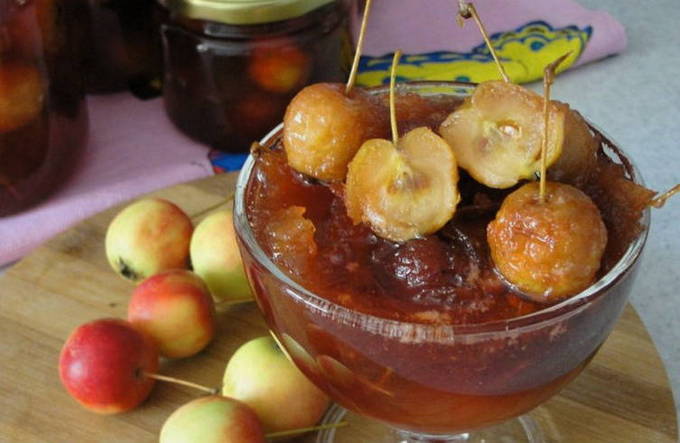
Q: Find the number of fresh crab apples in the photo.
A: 6